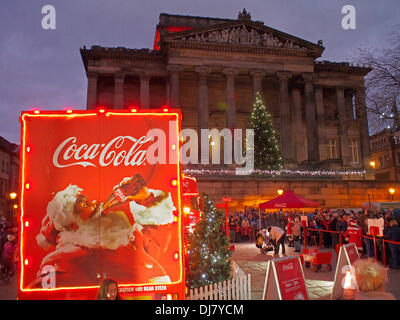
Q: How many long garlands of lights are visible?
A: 1